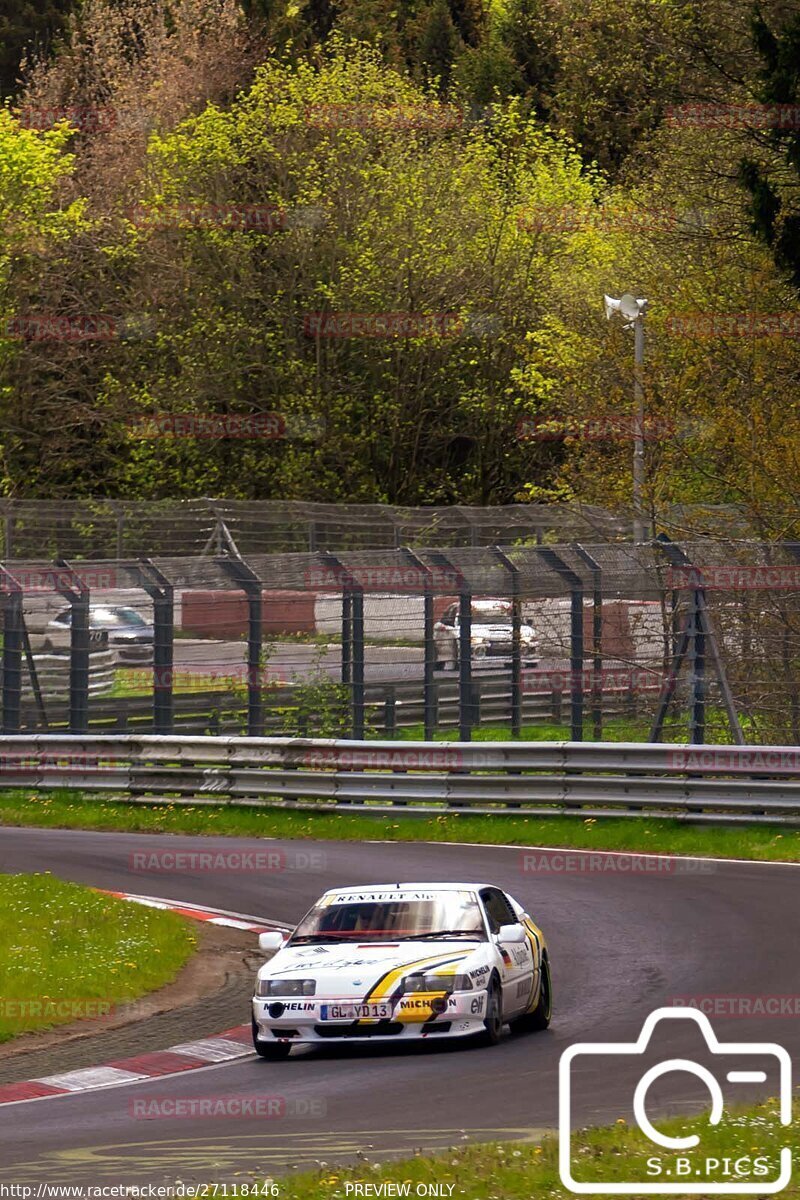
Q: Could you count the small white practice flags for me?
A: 0